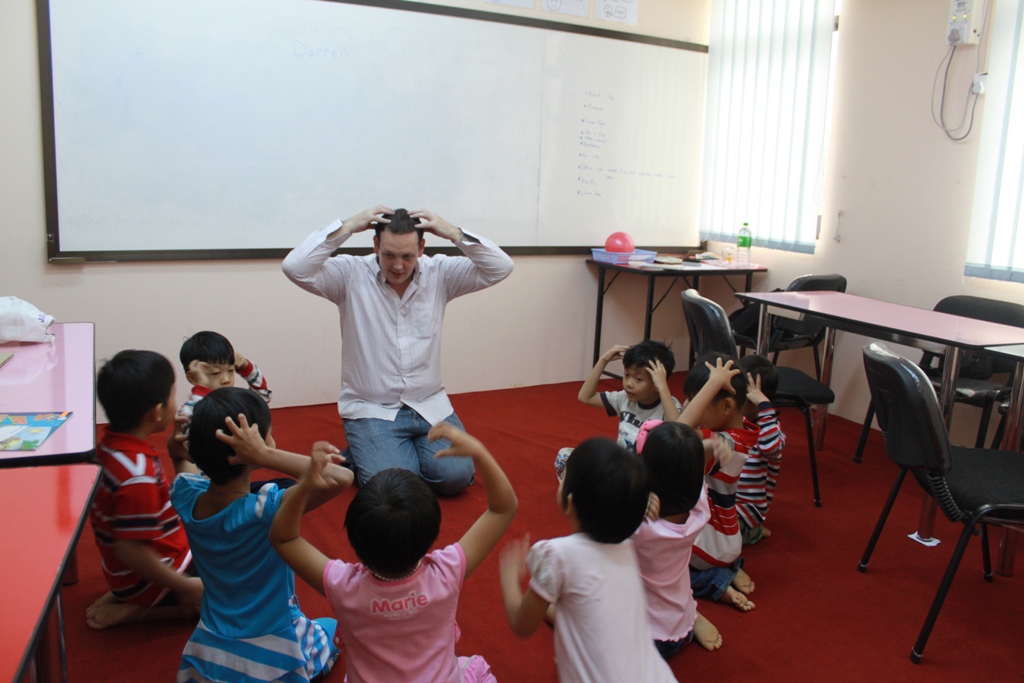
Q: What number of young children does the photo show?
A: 9